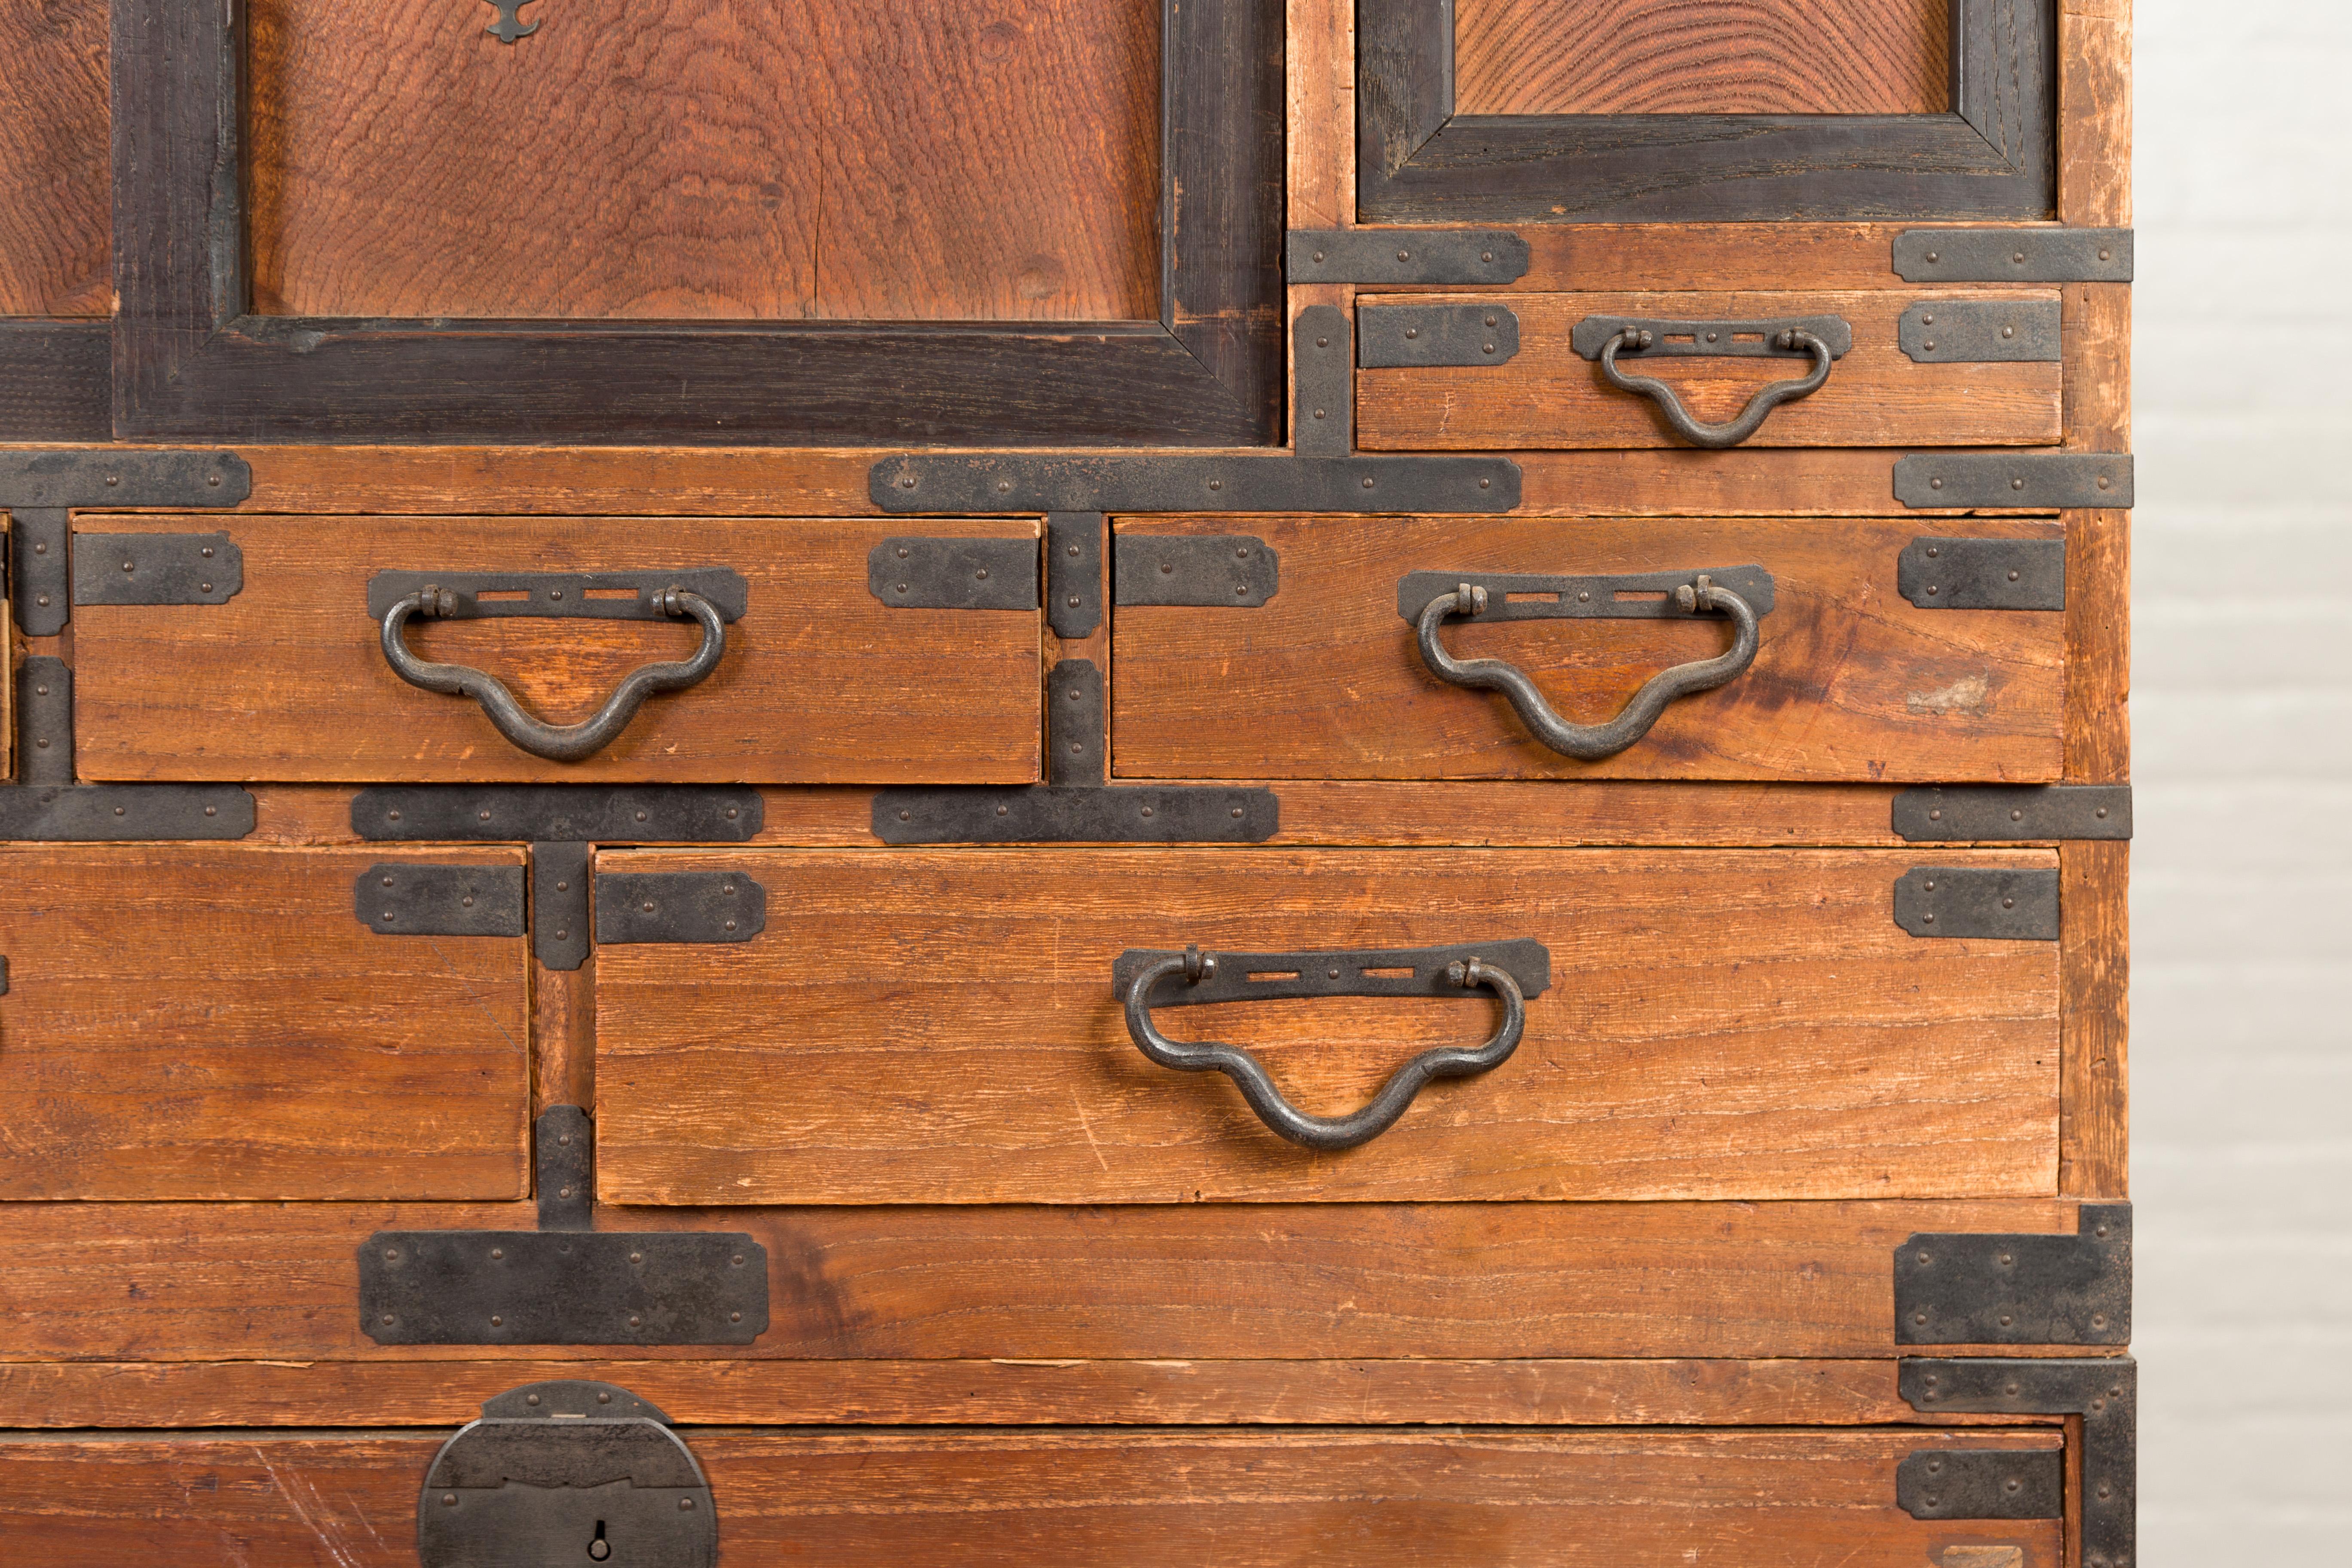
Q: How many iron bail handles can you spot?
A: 4